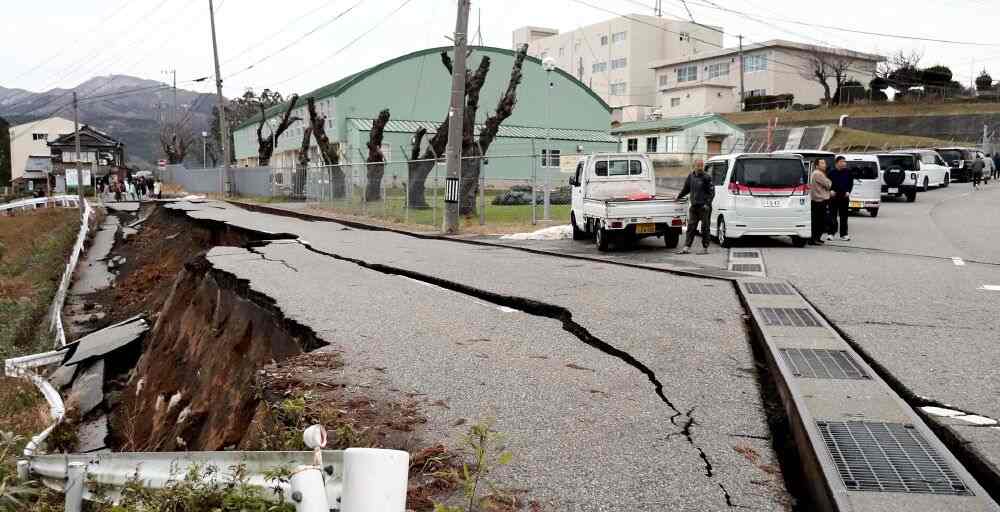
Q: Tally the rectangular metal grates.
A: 6